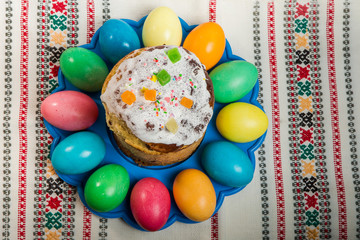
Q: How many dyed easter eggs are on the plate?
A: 12